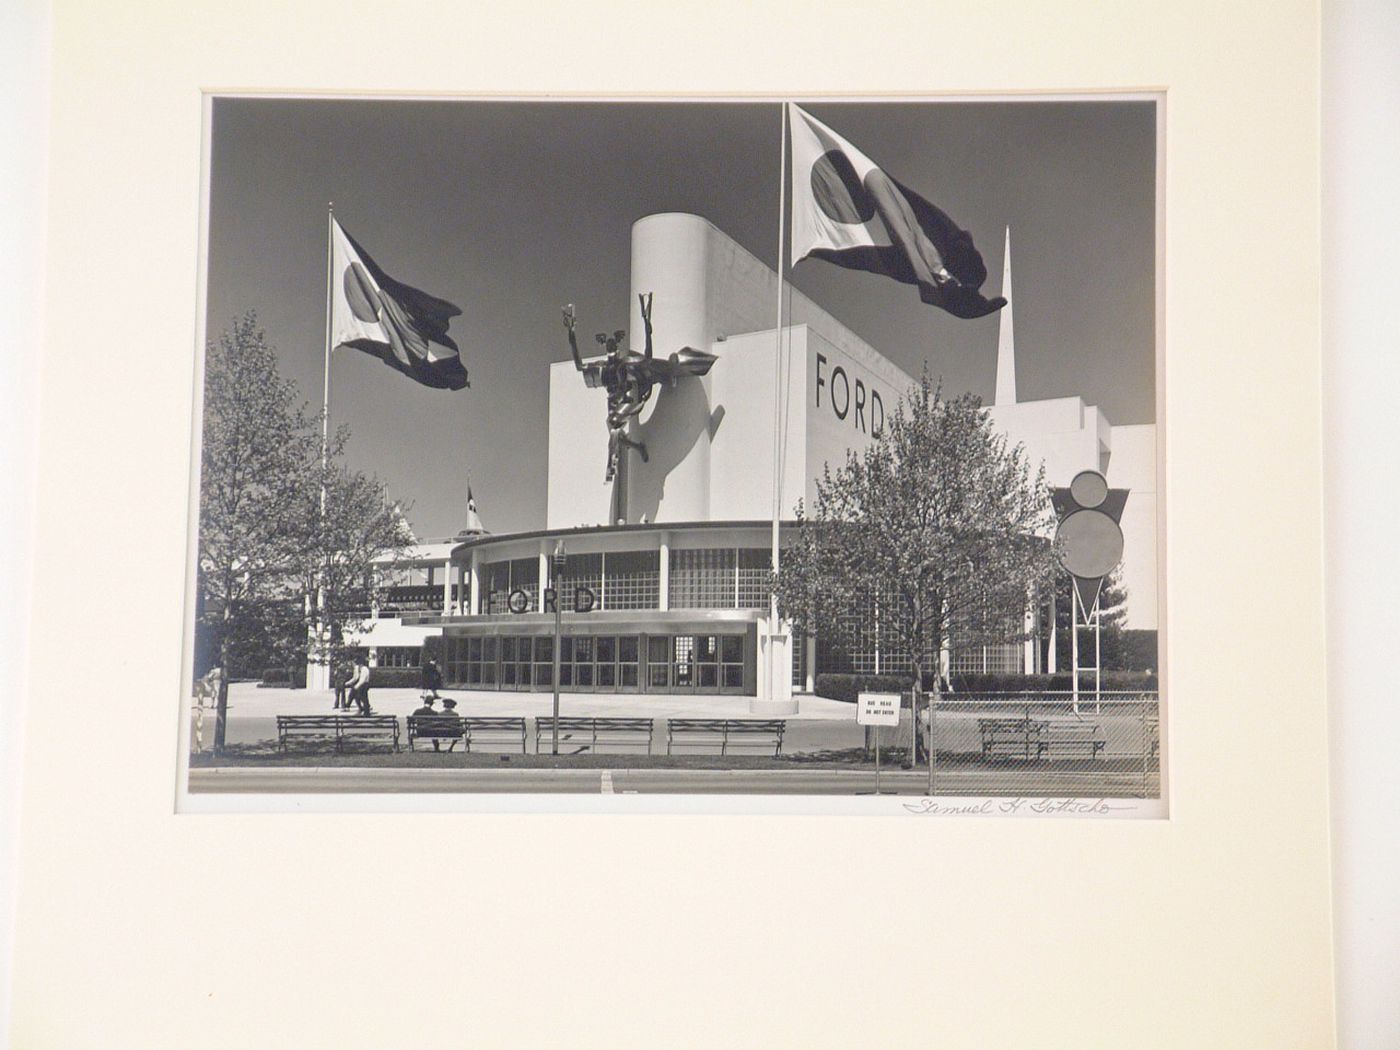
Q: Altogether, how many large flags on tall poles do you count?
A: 2